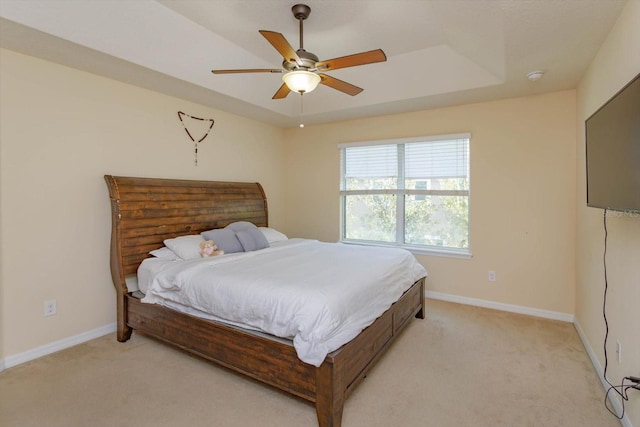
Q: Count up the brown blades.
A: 5